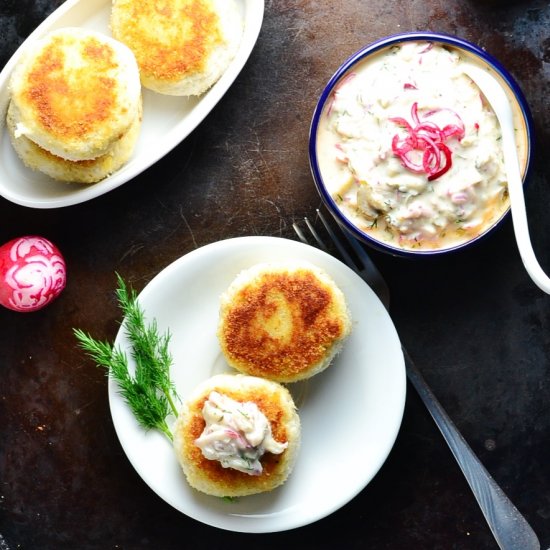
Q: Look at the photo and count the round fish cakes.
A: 5